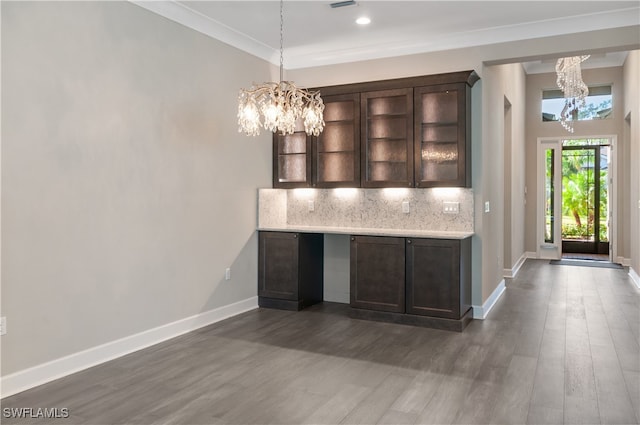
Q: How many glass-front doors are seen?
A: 4